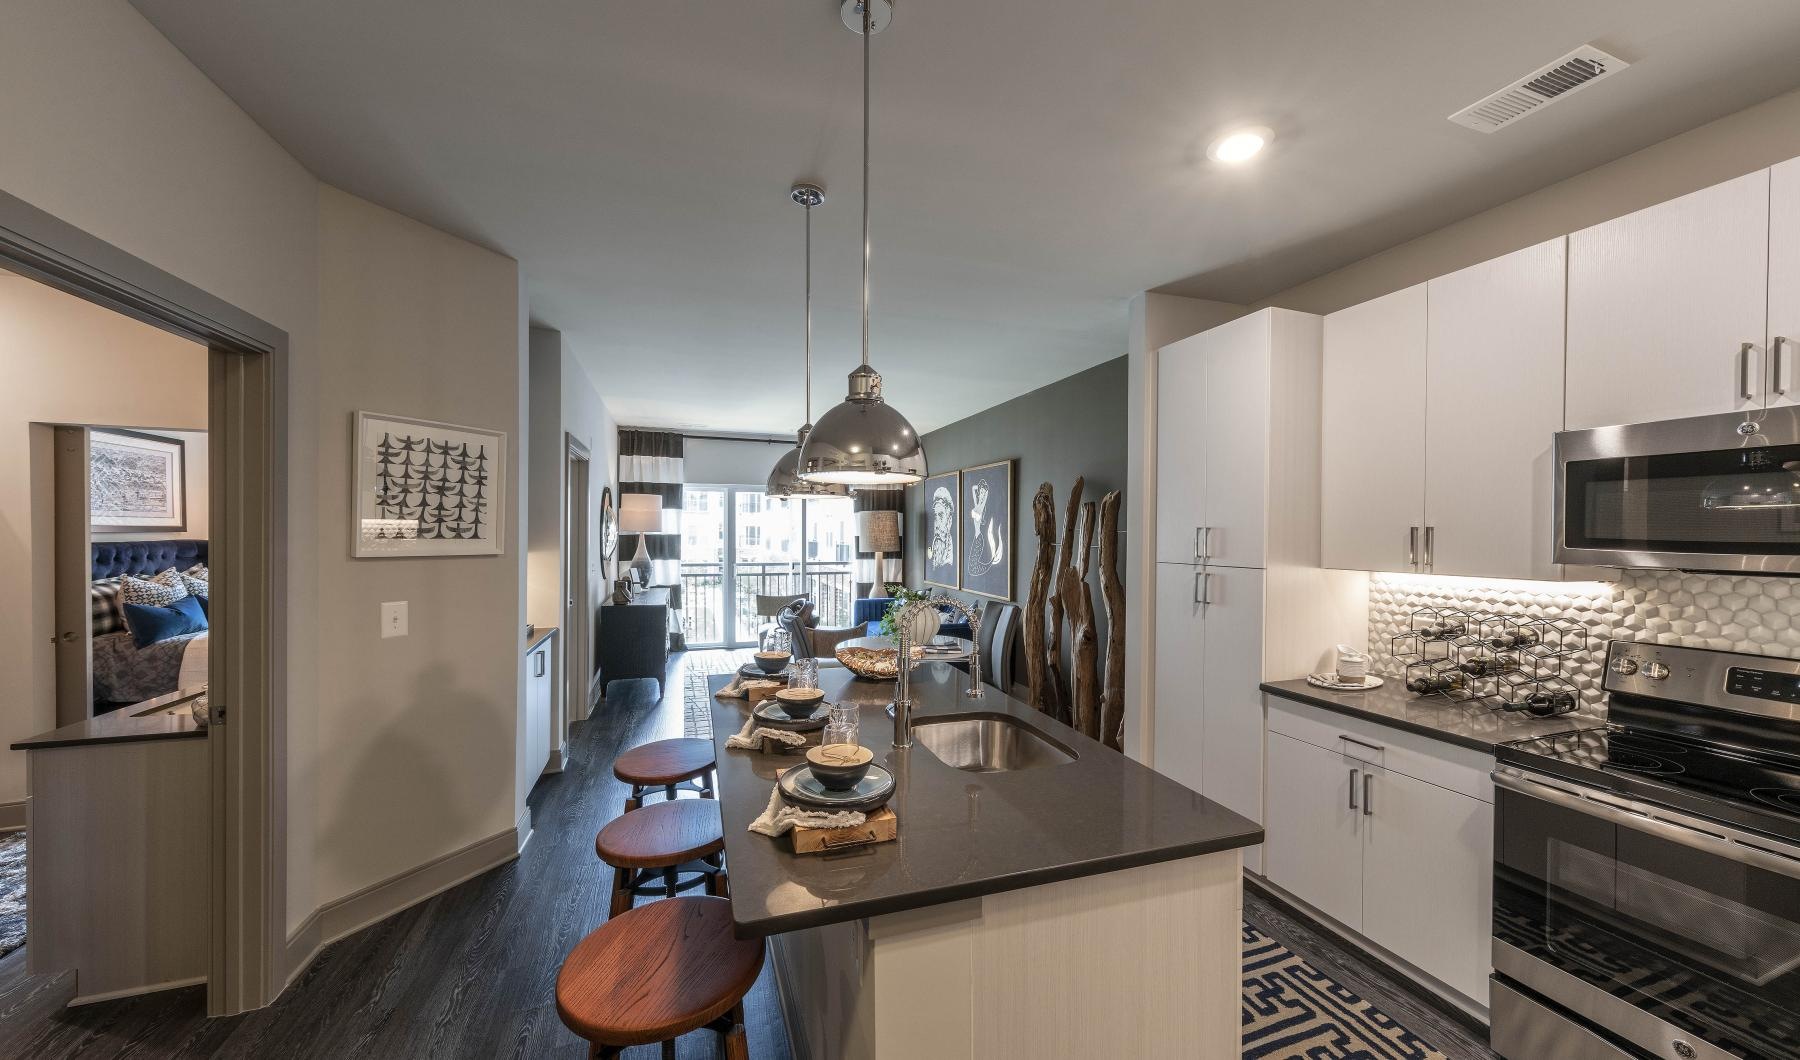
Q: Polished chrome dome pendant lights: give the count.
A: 2